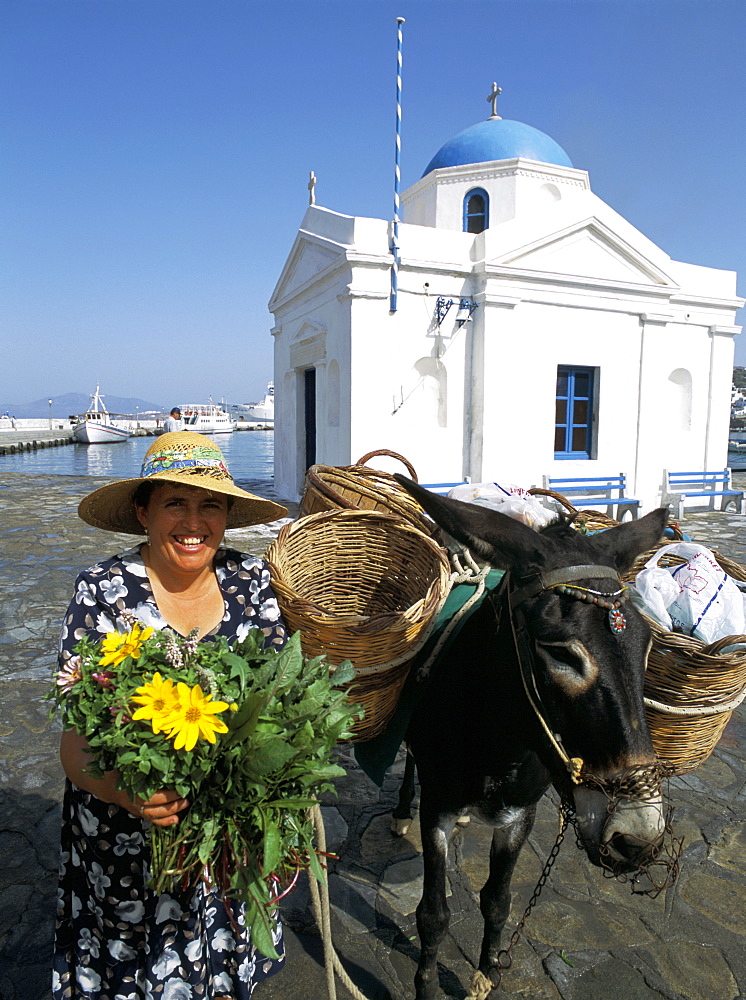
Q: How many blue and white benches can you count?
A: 3